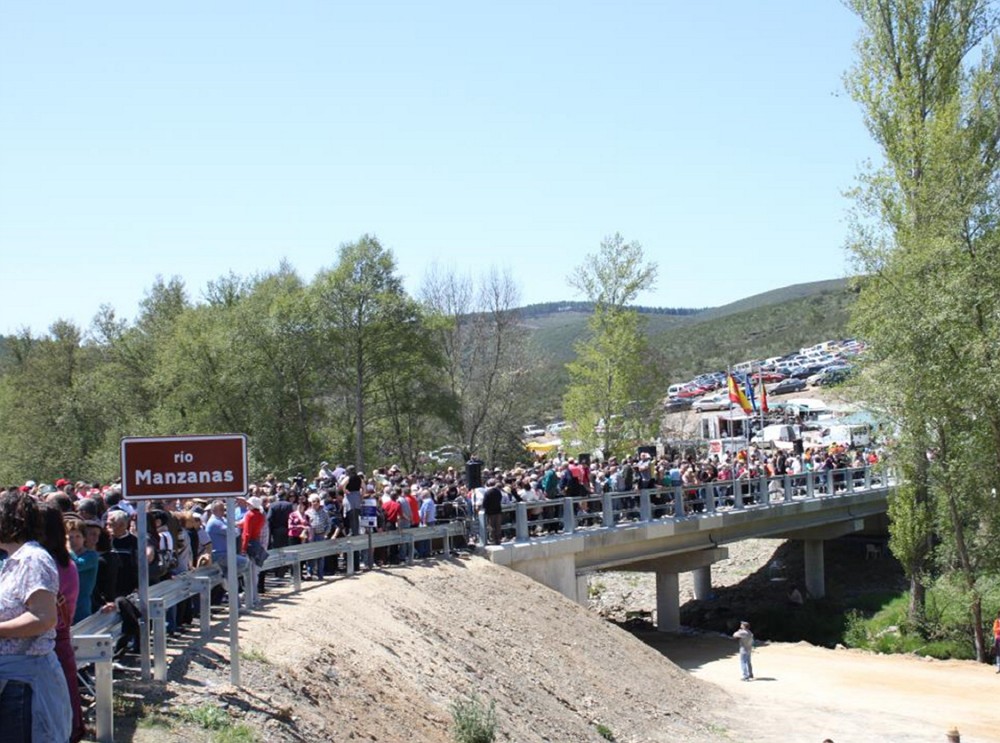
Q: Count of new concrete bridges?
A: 1